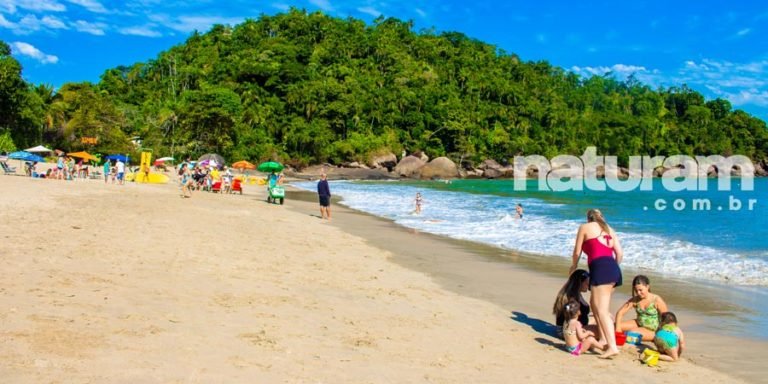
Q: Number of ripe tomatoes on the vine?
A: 0